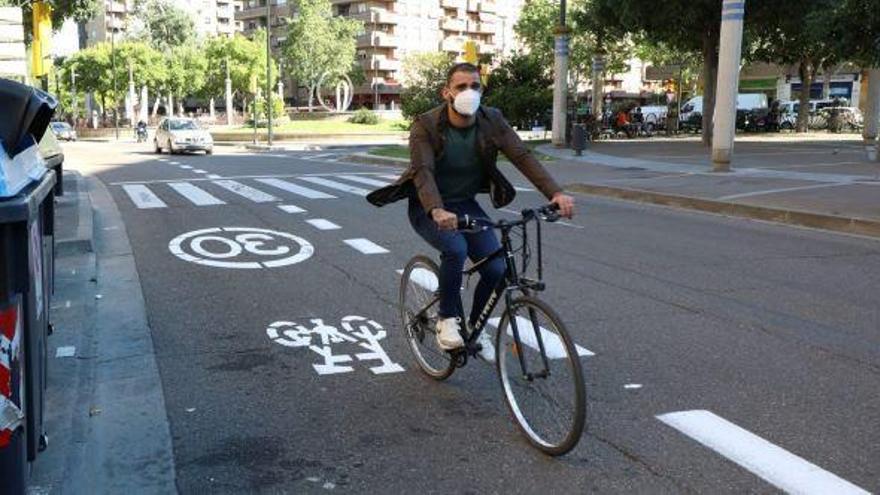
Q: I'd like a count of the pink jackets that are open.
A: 0